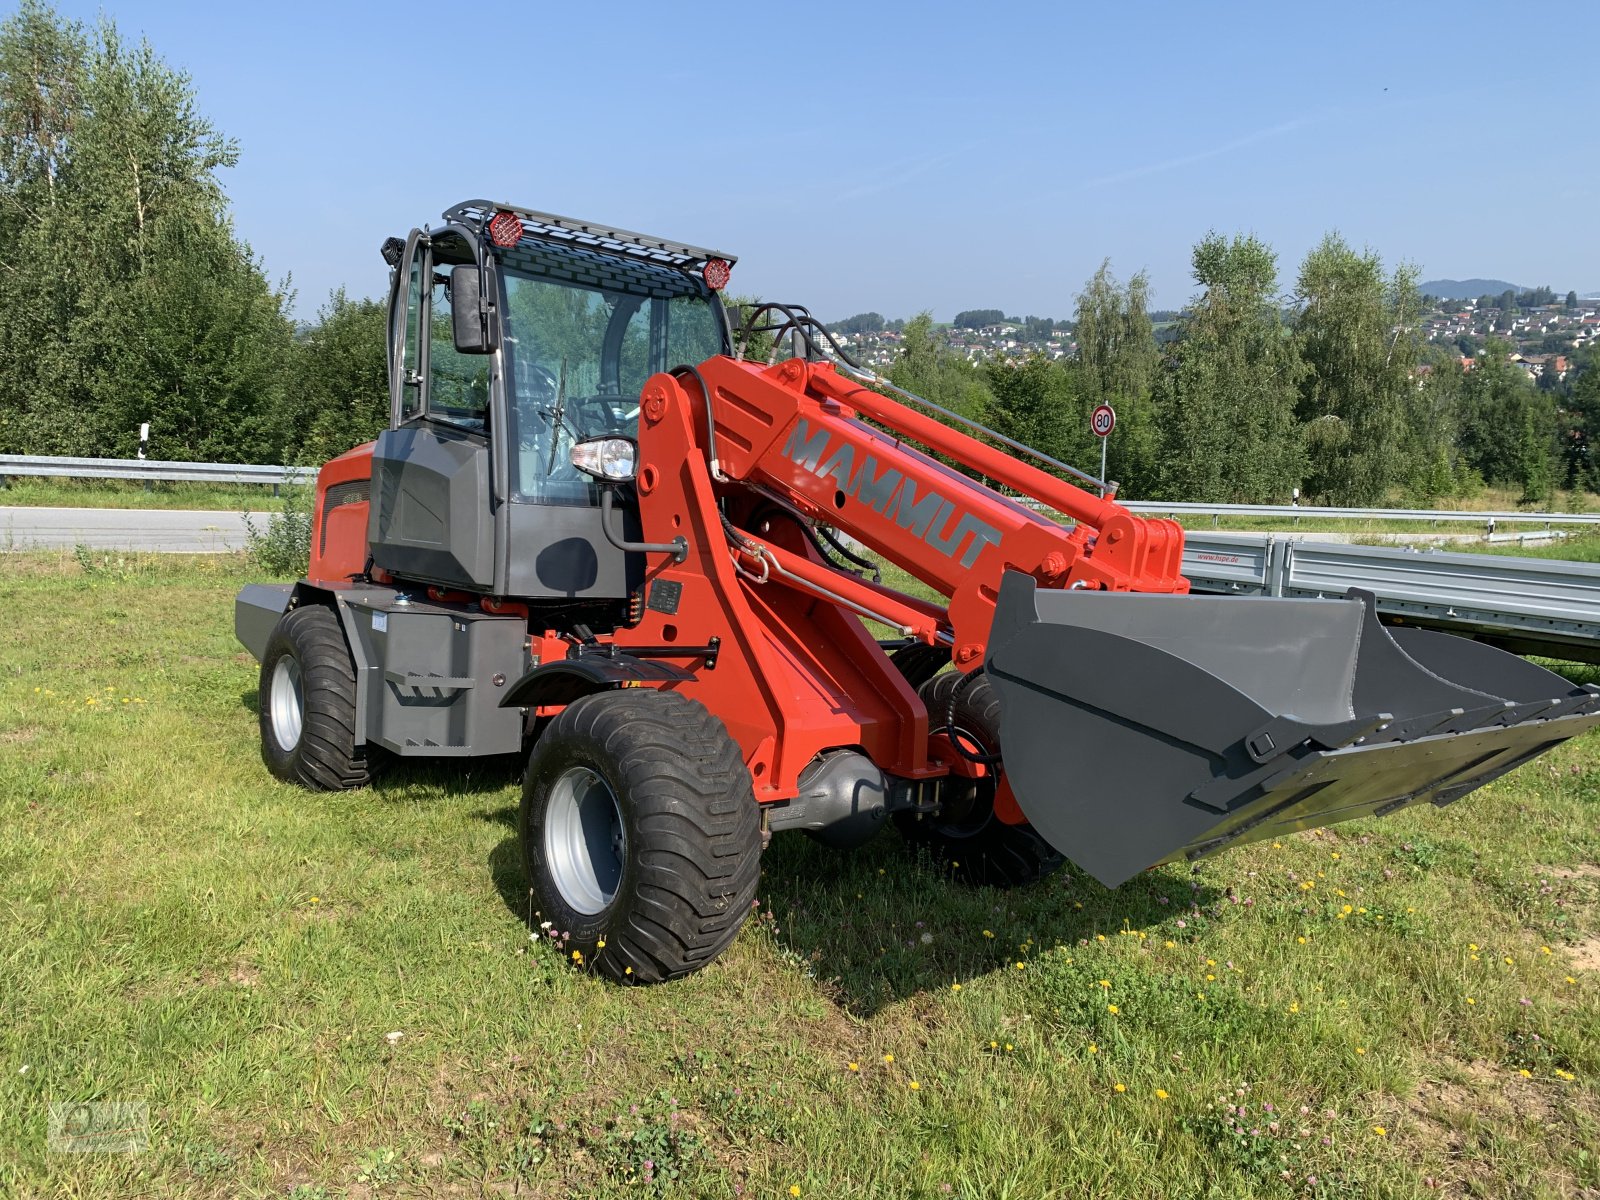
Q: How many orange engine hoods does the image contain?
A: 1